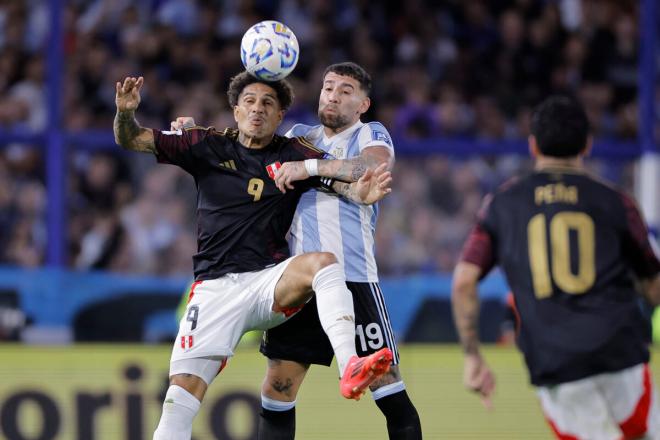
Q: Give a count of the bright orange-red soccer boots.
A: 1